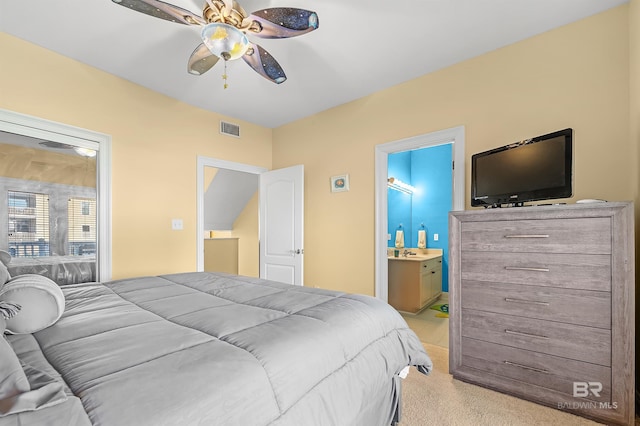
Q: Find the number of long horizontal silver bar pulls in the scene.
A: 5